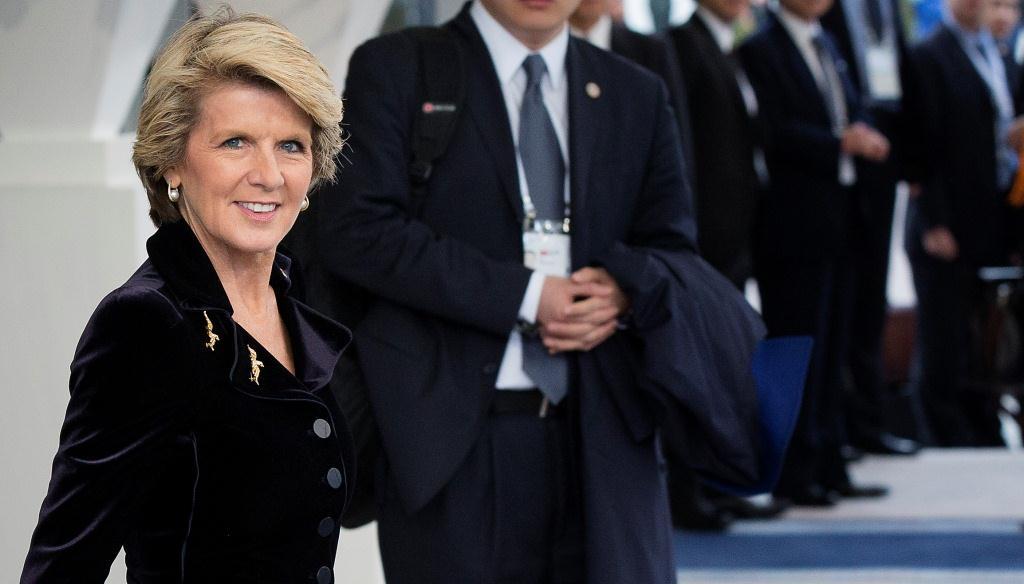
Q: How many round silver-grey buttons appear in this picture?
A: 4